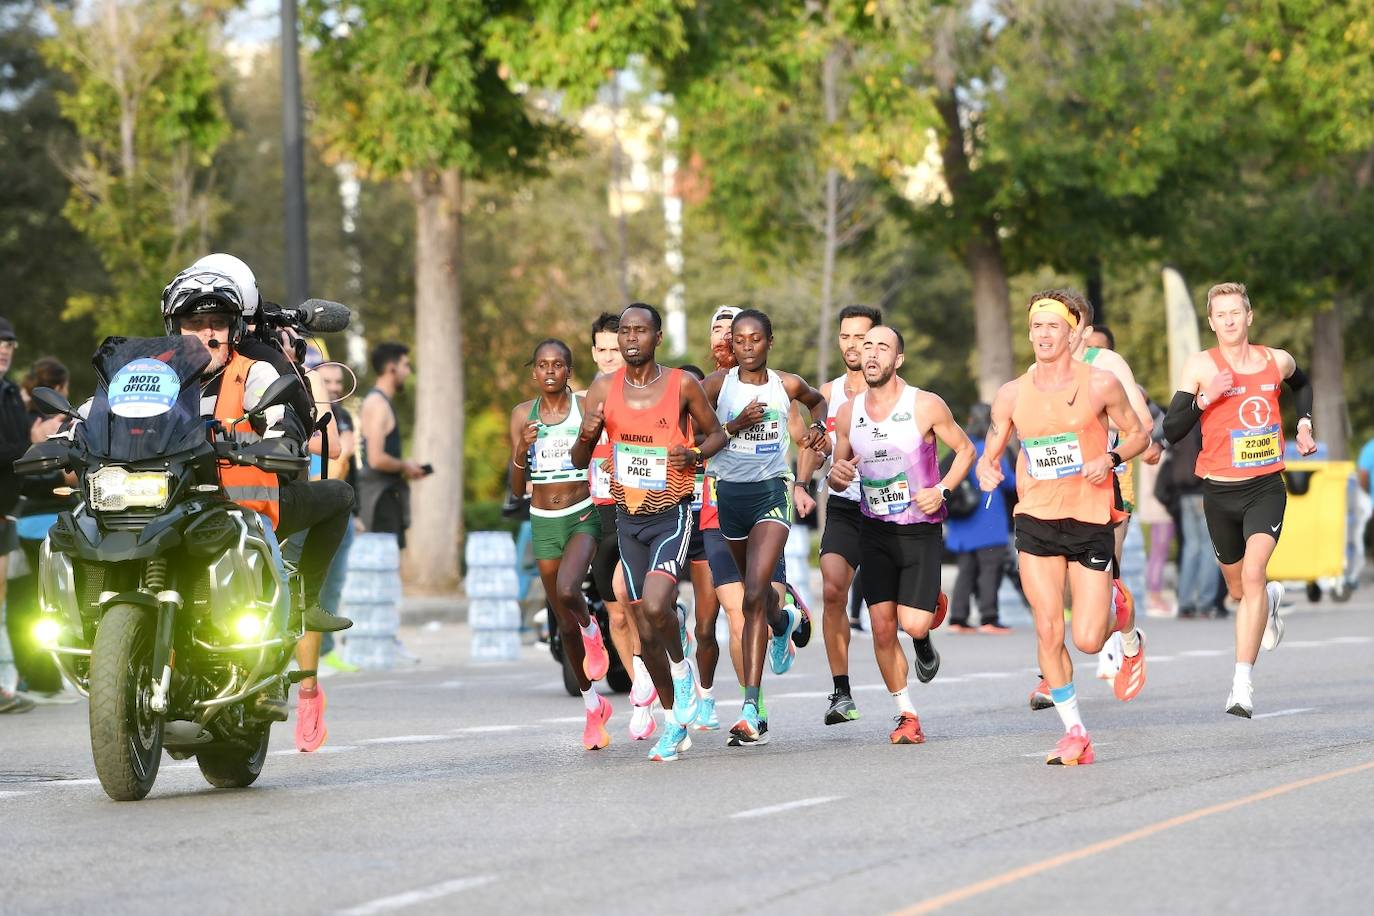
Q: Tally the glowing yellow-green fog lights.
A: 2